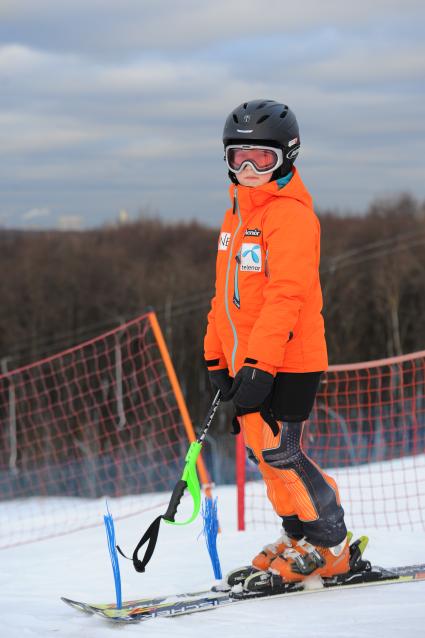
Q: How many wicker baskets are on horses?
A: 0